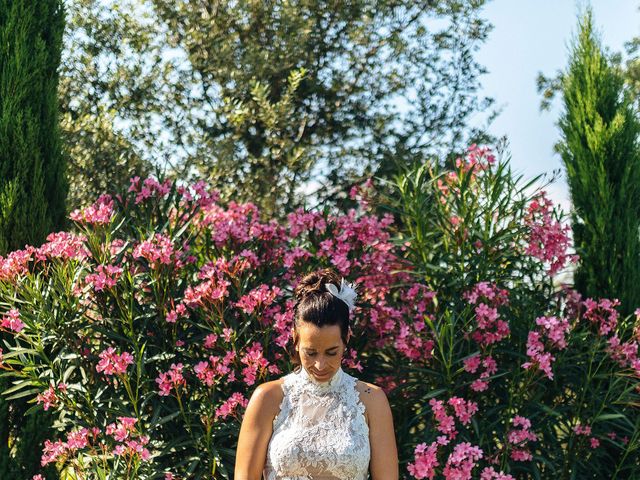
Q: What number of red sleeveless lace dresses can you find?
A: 0